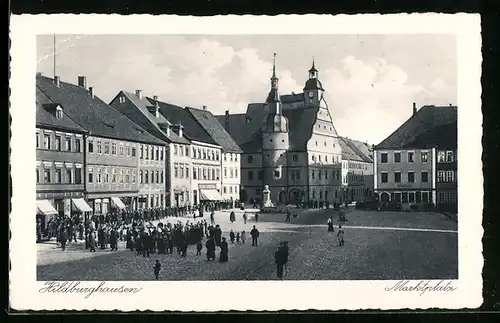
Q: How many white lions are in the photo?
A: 0